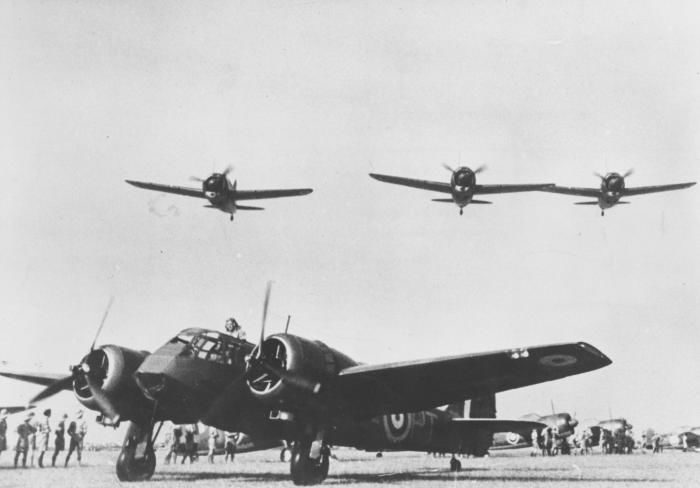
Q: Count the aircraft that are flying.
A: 3